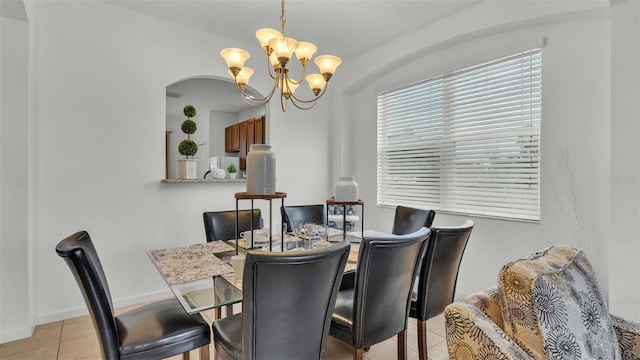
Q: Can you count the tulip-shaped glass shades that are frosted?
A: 9